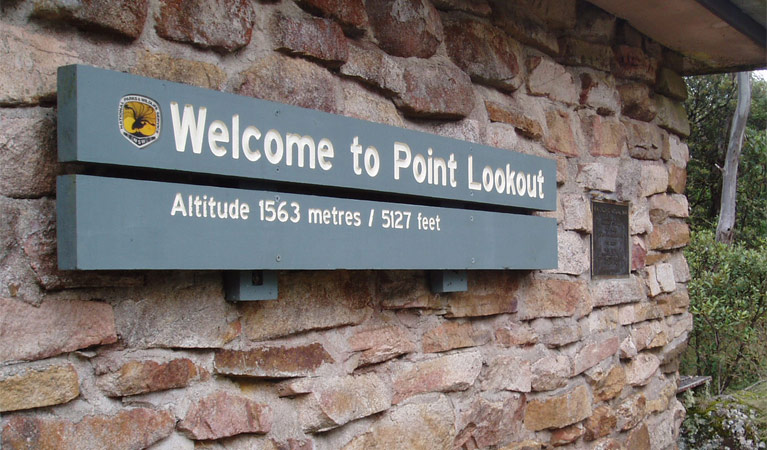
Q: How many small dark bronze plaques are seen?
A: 1